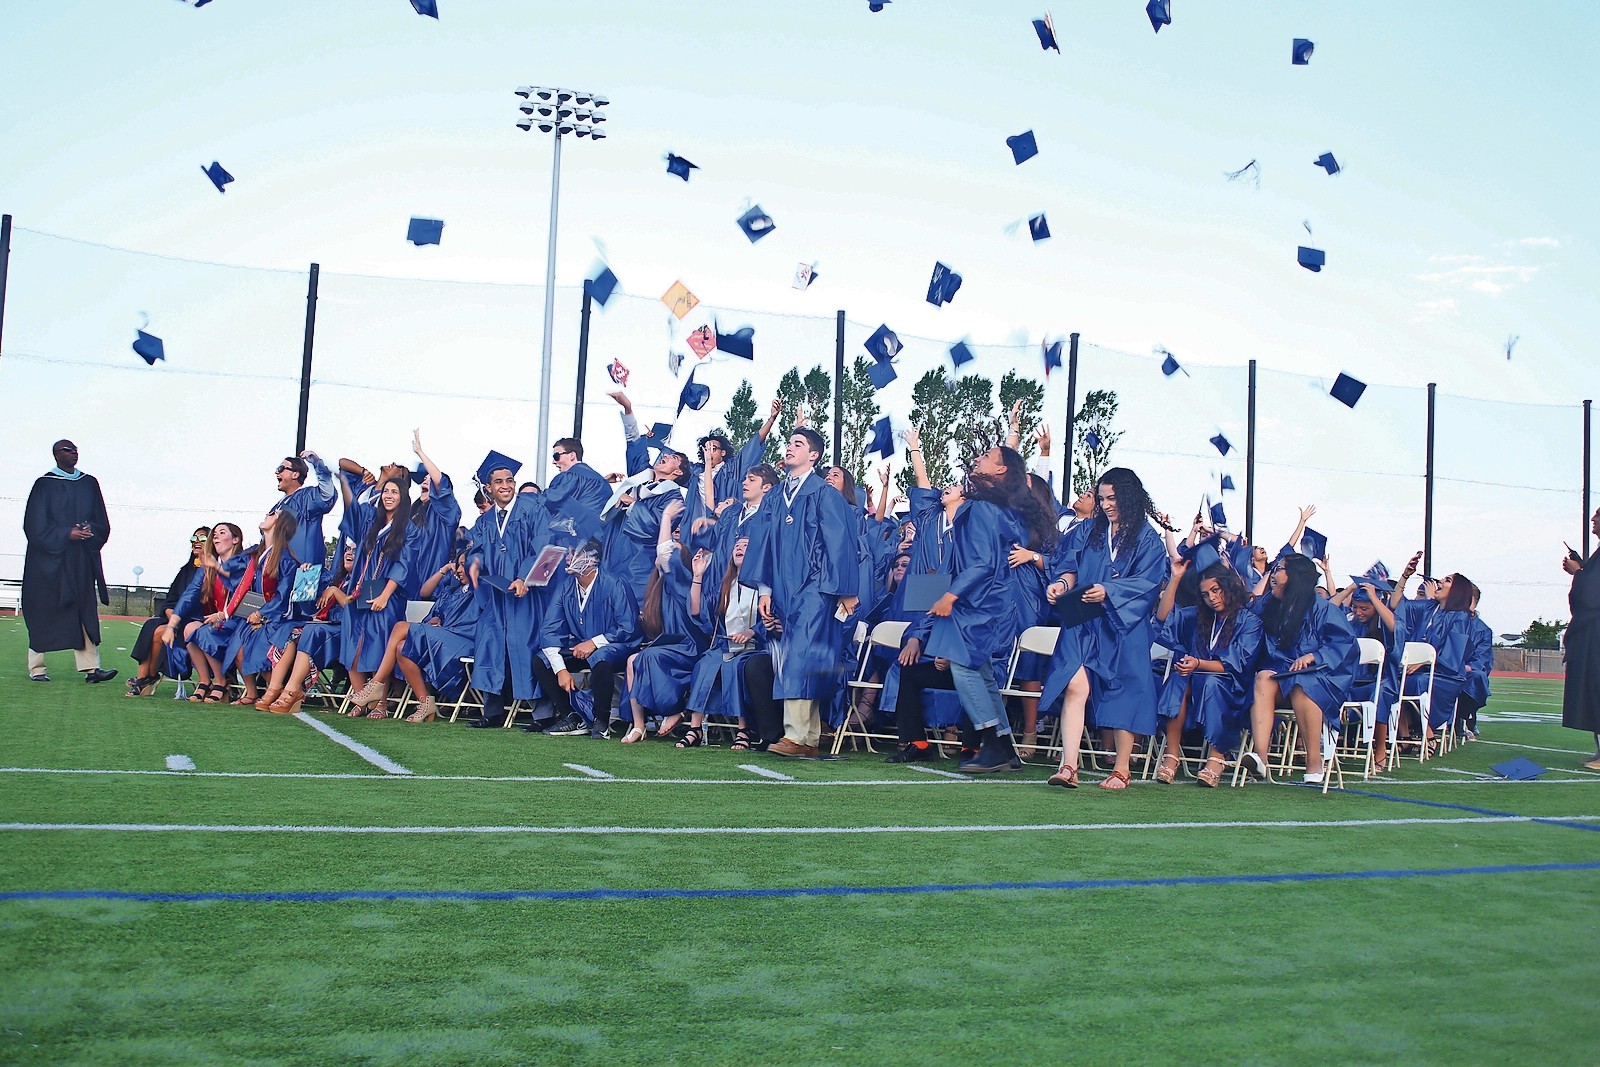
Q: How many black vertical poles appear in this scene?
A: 8